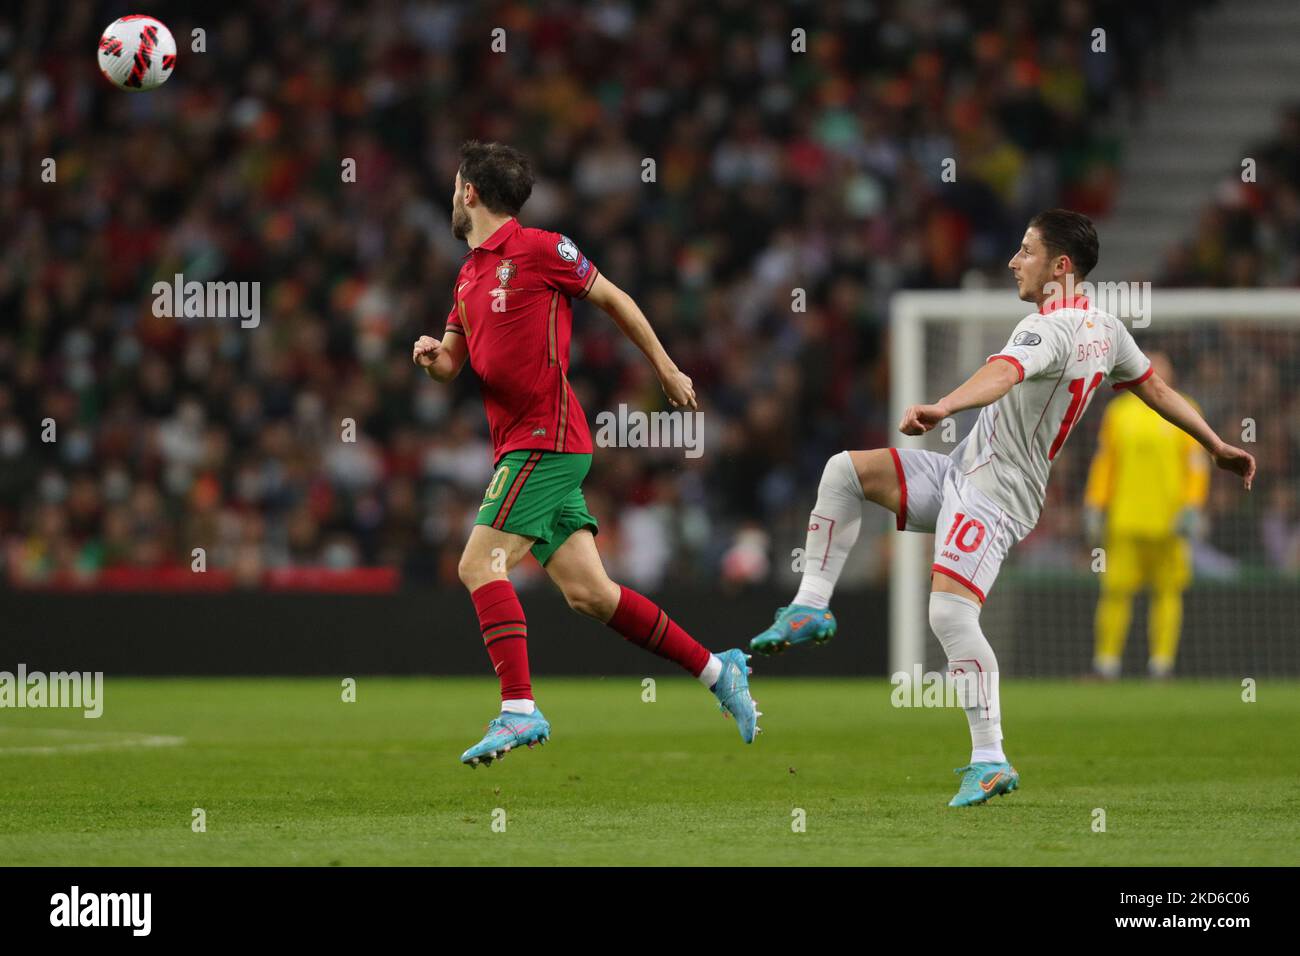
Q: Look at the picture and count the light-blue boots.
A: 4